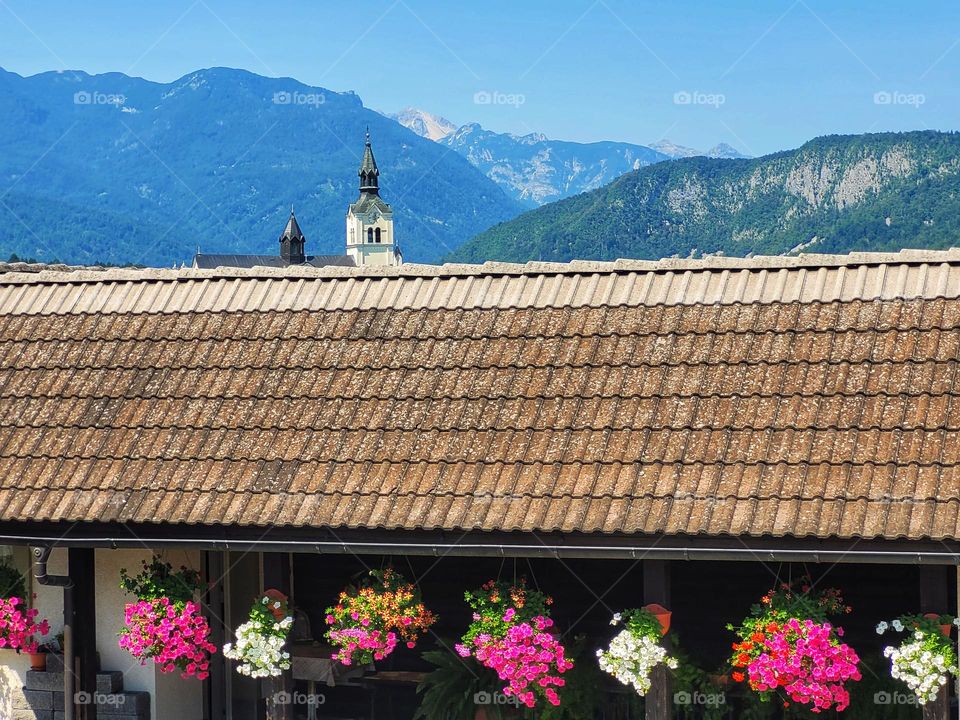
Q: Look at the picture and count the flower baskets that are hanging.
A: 8